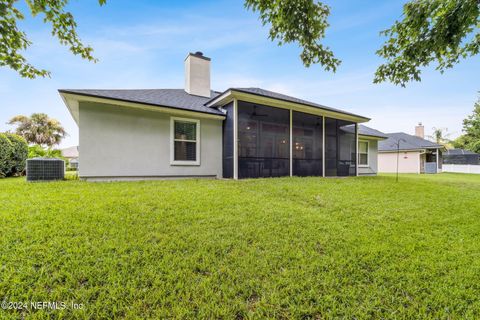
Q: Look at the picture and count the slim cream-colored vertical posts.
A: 4